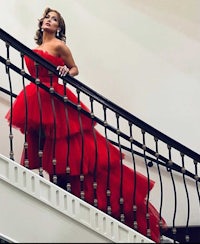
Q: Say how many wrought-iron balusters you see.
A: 15